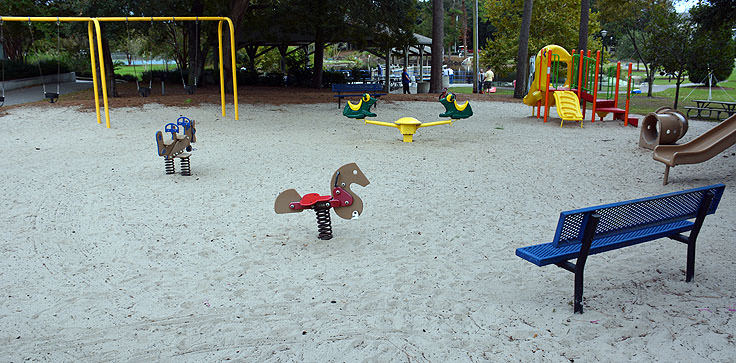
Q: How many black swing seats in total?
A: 4